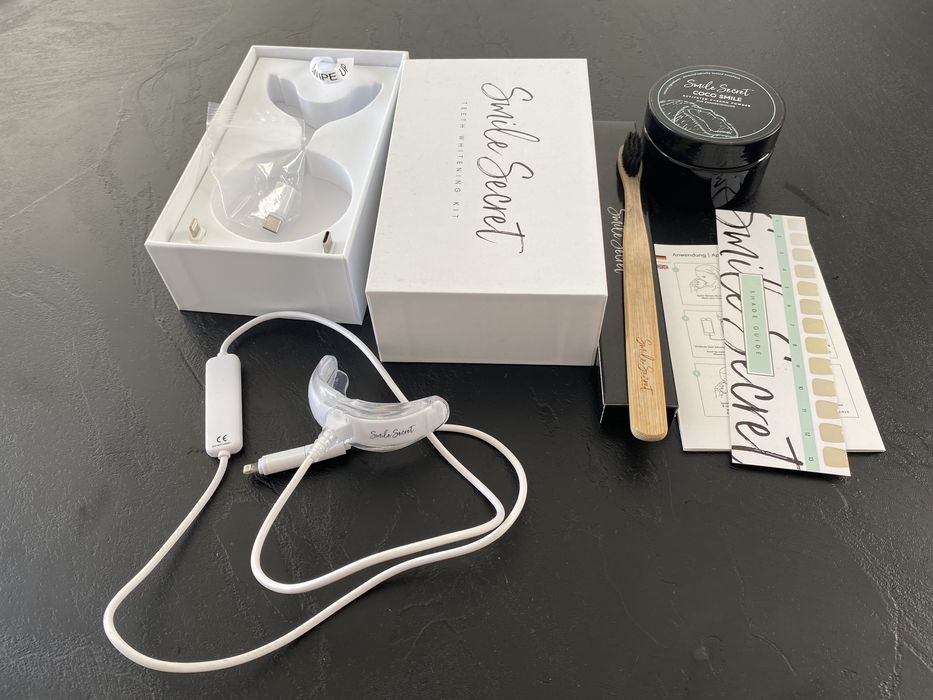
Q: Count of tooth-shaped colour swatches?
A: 13